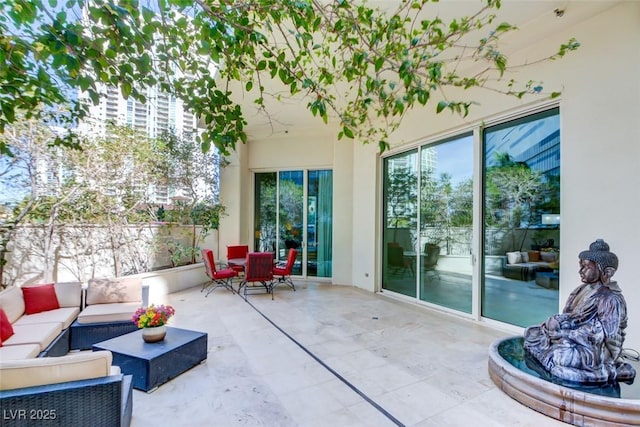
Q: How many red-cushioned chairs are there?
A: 4